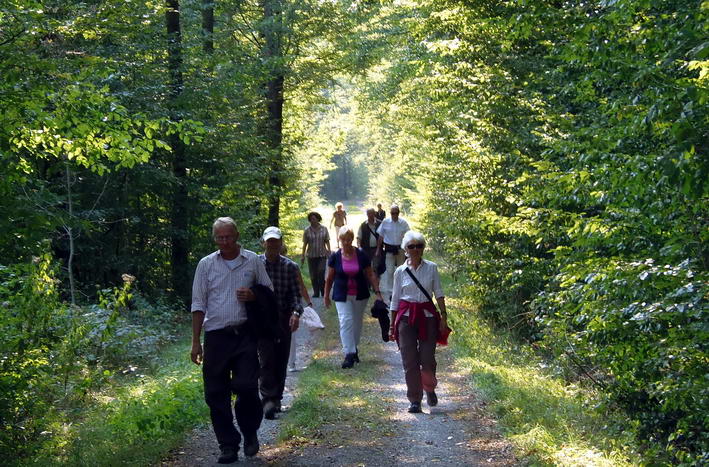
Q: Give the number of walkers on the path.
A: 10